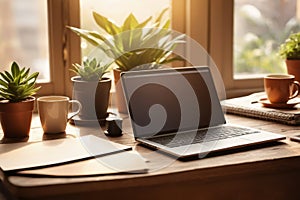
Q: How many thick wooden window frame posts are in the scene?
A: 2